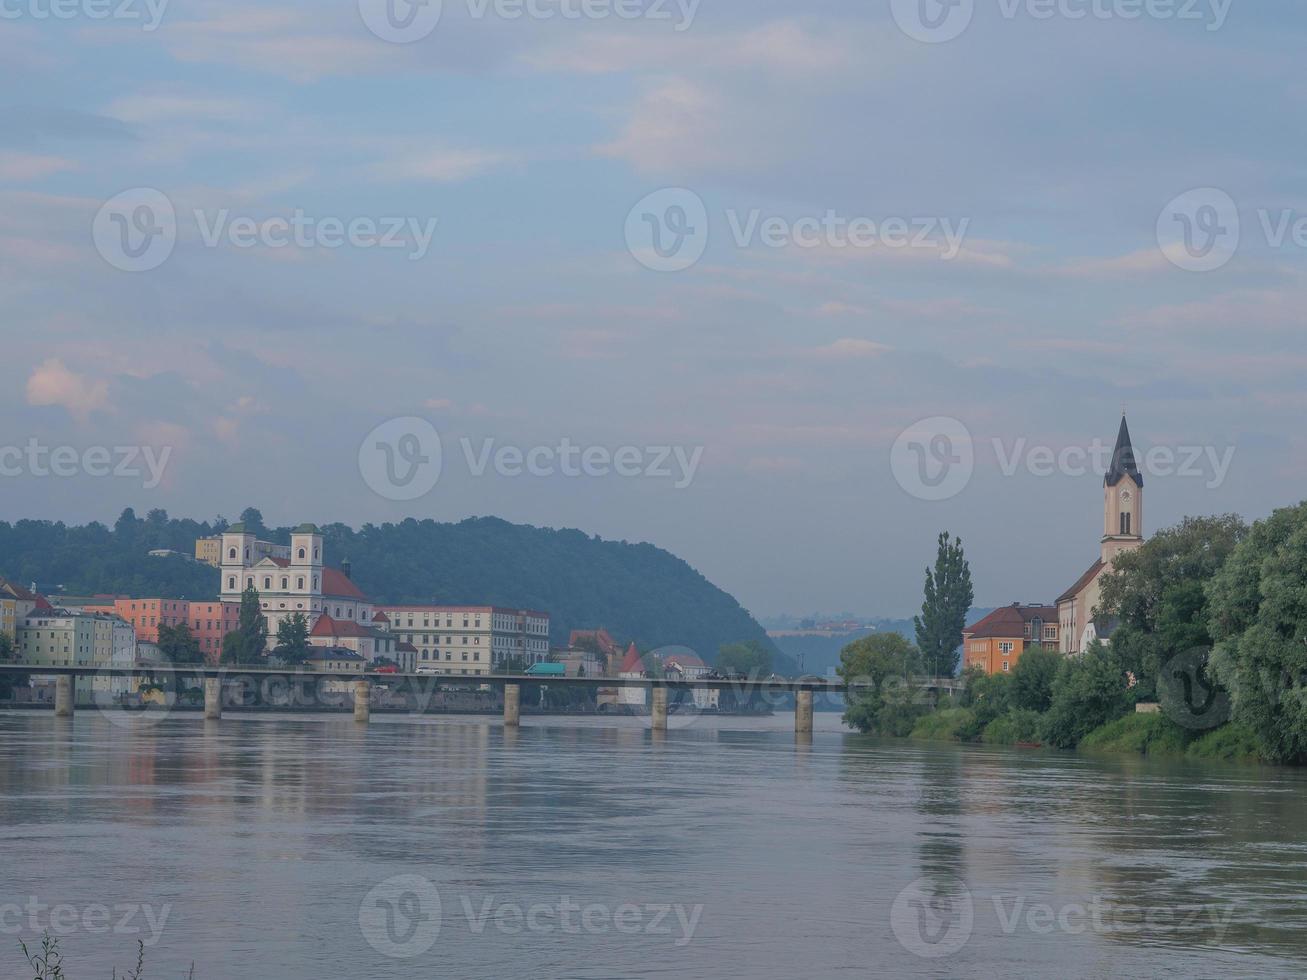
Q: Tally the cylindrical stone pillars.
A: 6